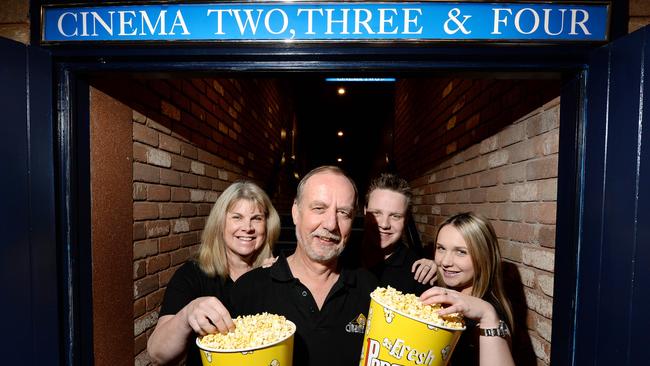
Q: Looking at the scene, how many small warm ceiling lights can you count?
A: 3